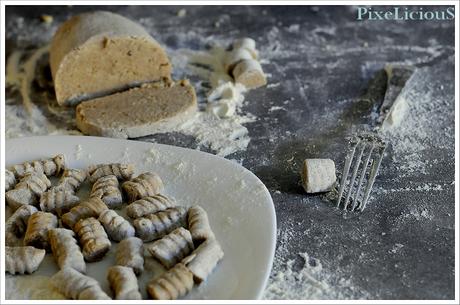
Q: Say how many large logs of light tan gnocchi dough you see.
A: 1